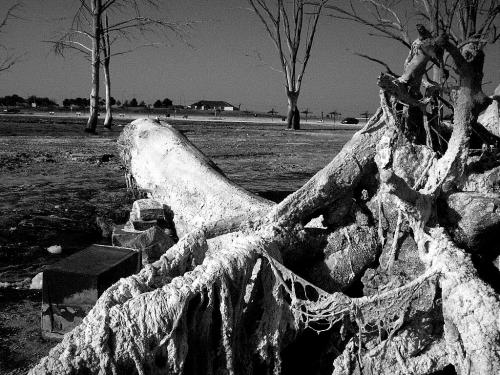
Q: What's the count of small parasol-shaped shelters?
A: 5